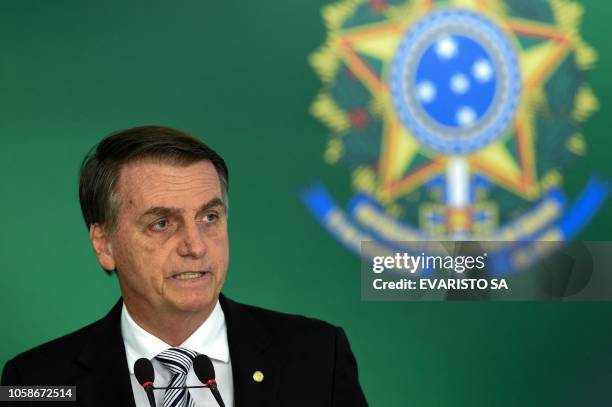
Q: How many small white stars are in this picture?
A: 5